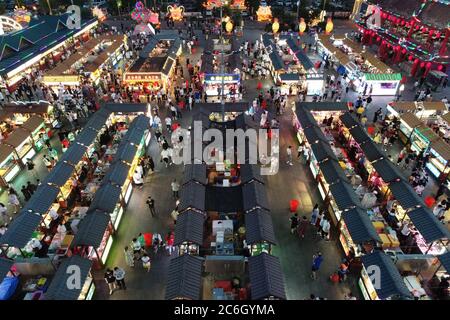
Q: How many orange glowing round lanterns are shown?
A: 4